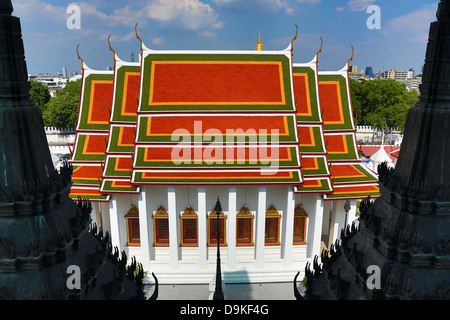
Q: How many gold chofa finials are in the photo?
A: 6